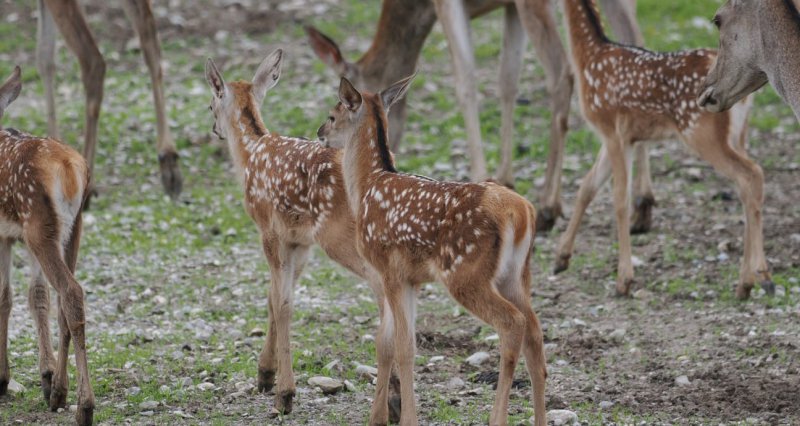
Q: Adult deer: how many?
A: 3